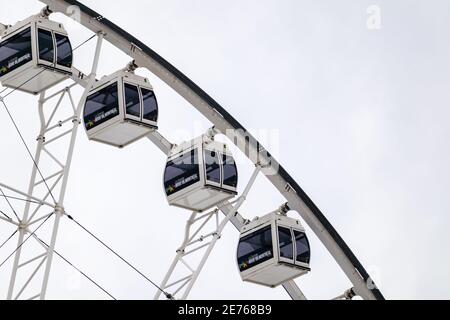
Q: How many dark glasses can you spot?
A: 12